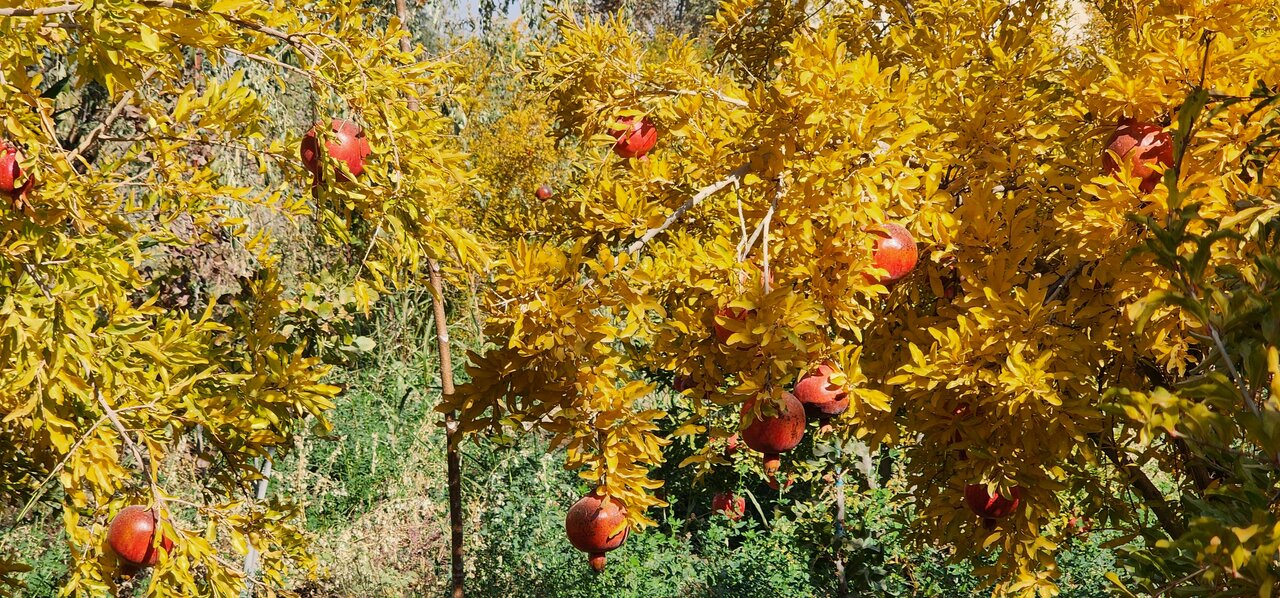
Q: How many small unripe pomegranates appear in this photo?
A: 1